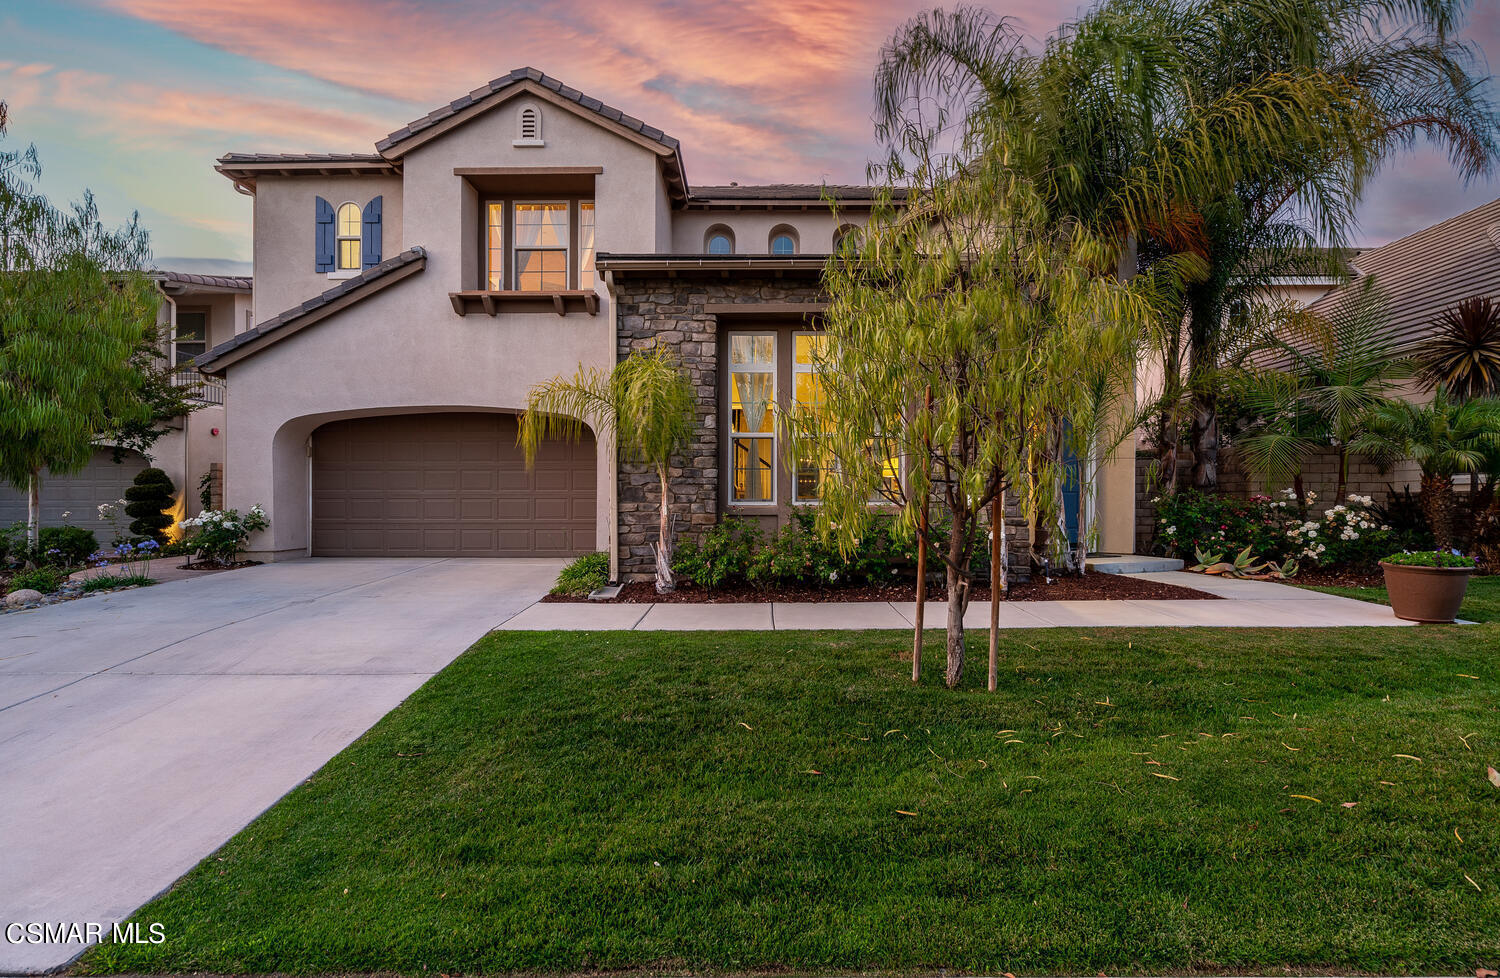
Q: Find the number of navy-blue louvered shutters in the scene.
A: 2